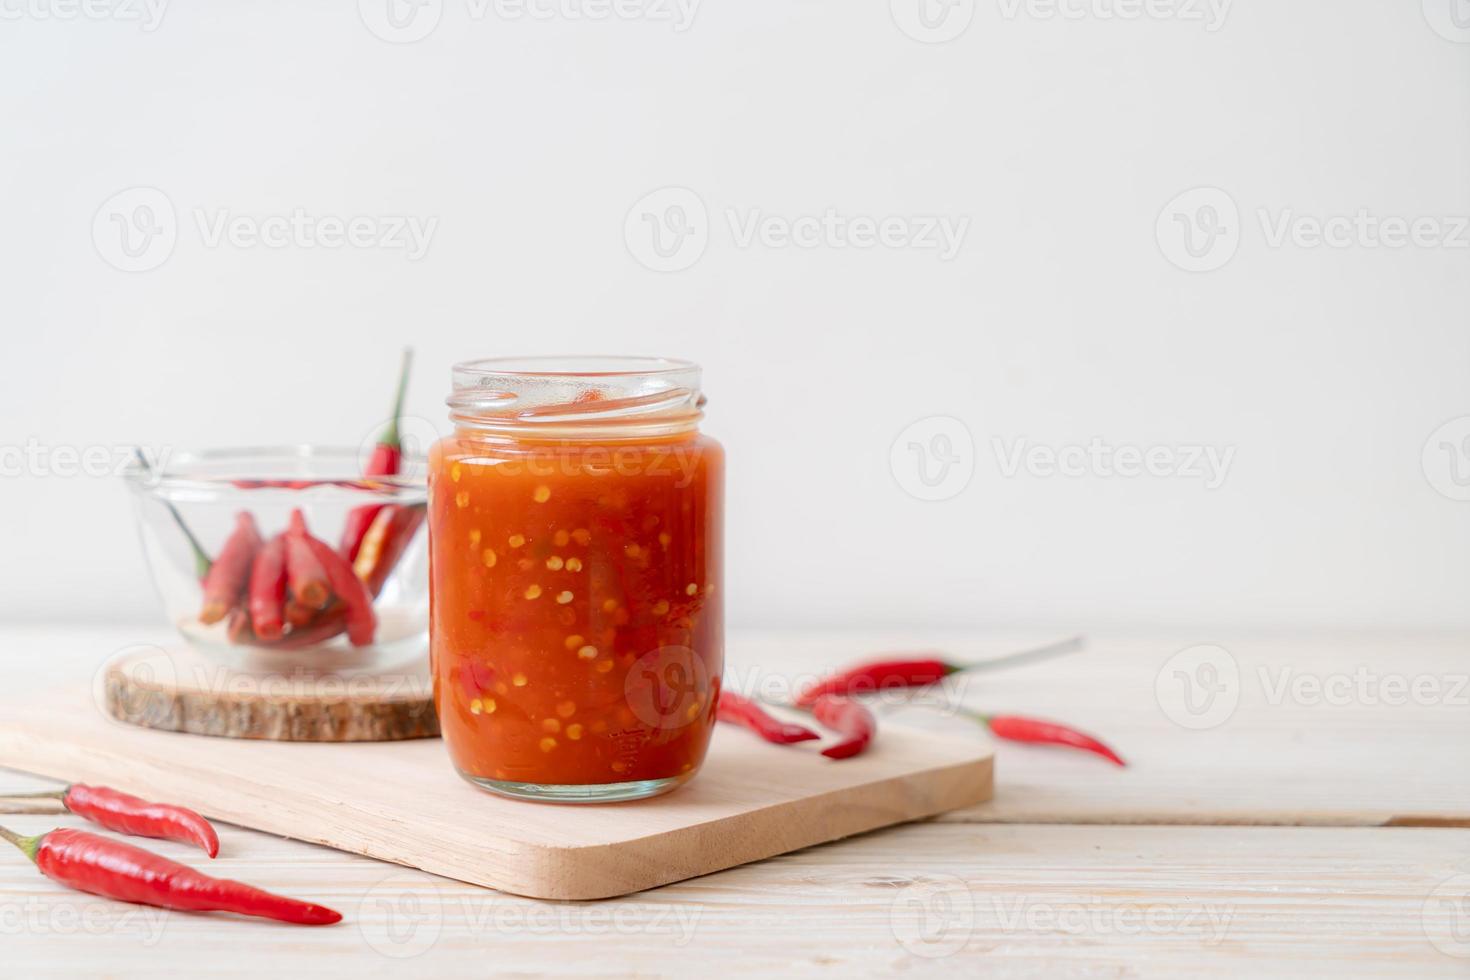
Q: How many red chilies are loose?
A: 6